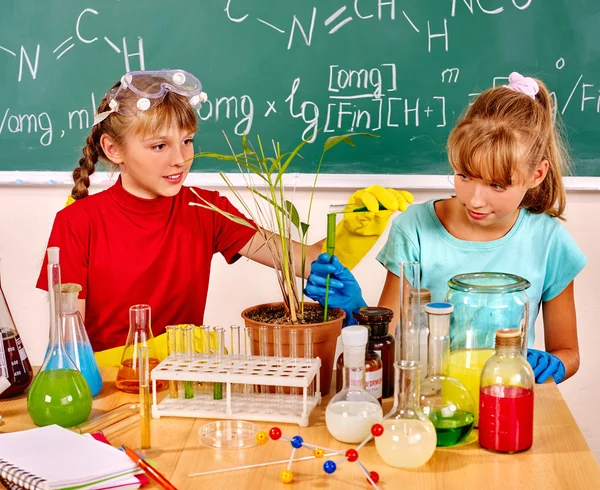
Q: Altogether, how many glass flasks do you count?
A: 7